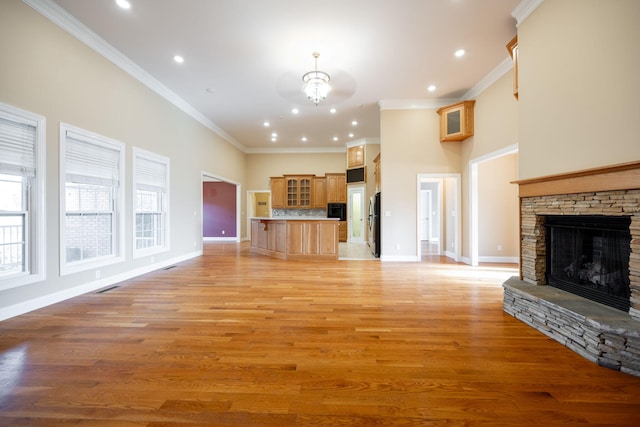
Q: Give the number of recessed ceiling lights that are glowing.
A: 13